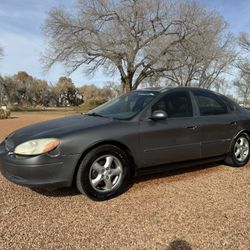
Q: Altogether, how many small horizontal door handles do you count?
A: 2